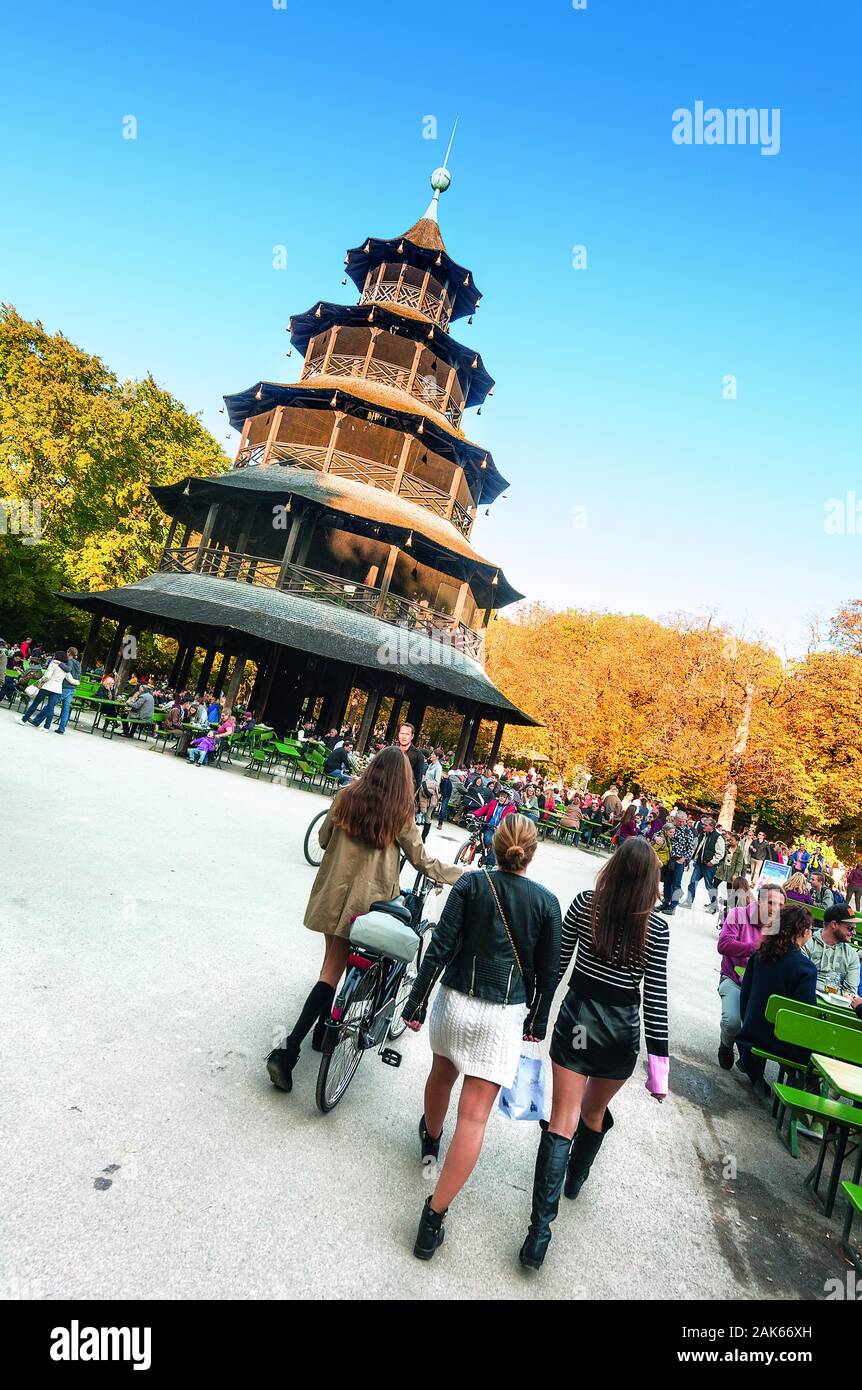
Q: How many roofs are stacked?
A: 5